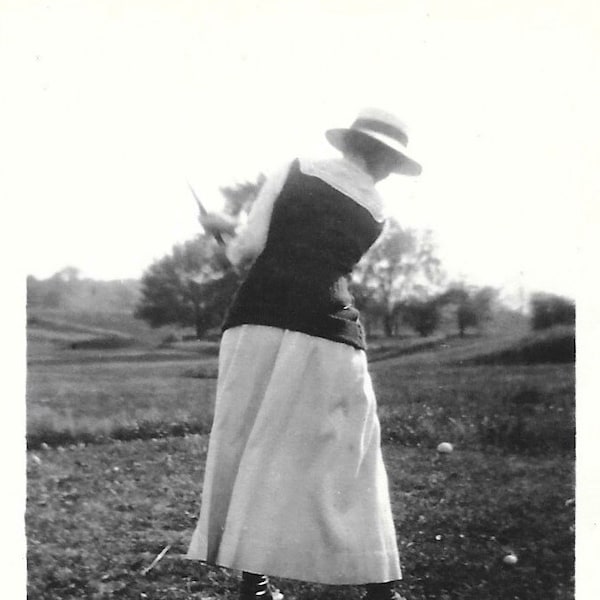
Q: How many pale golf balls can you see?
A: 2